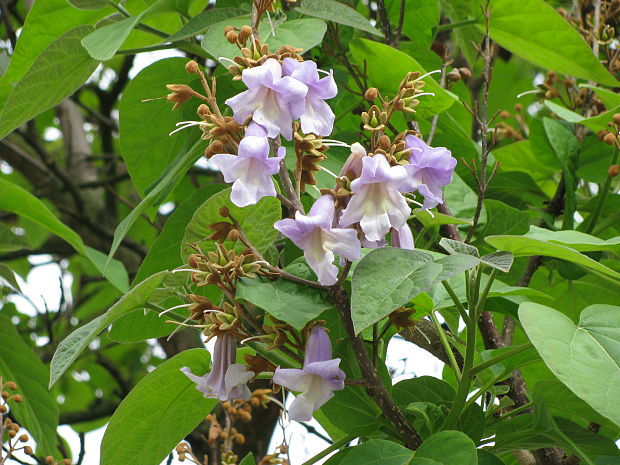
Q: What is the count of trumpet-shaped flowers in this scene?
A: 8